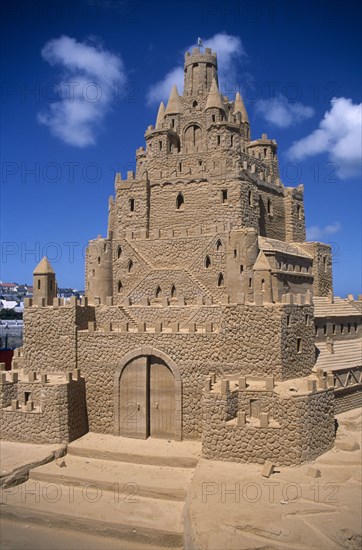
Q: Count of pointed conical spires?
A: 6